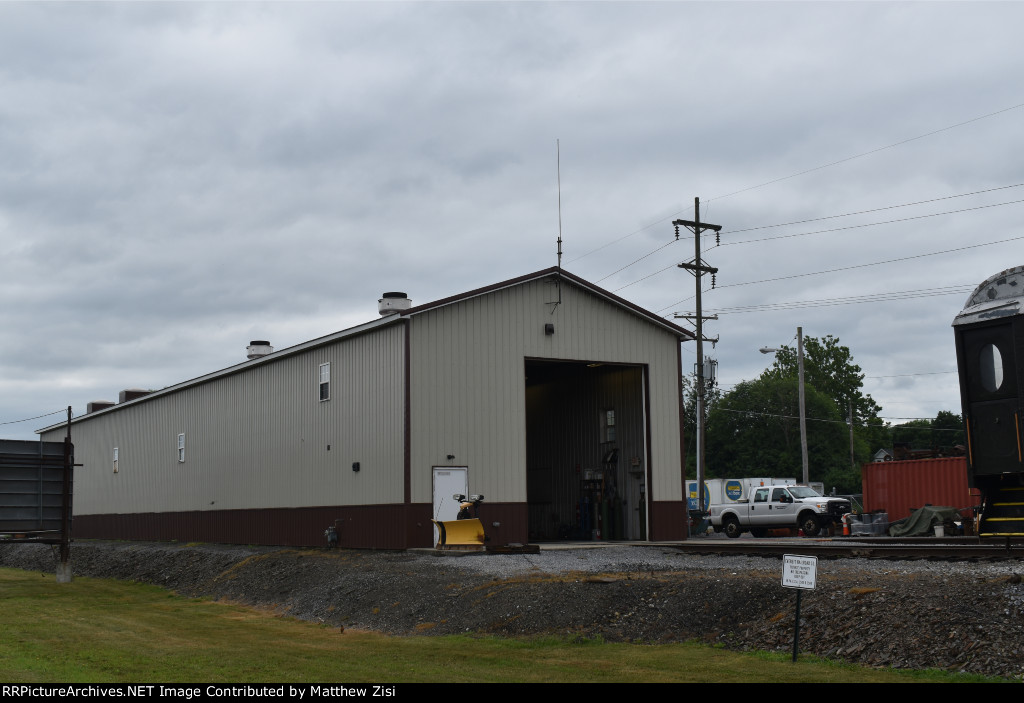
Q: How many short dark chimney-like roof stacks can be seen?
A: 2